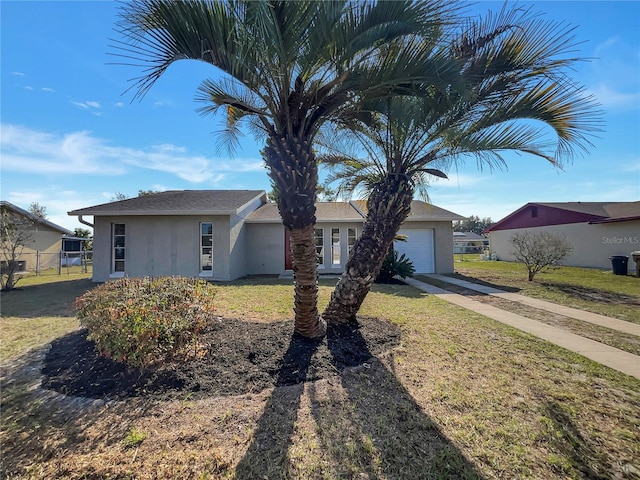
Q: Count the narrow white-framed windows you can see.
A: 5